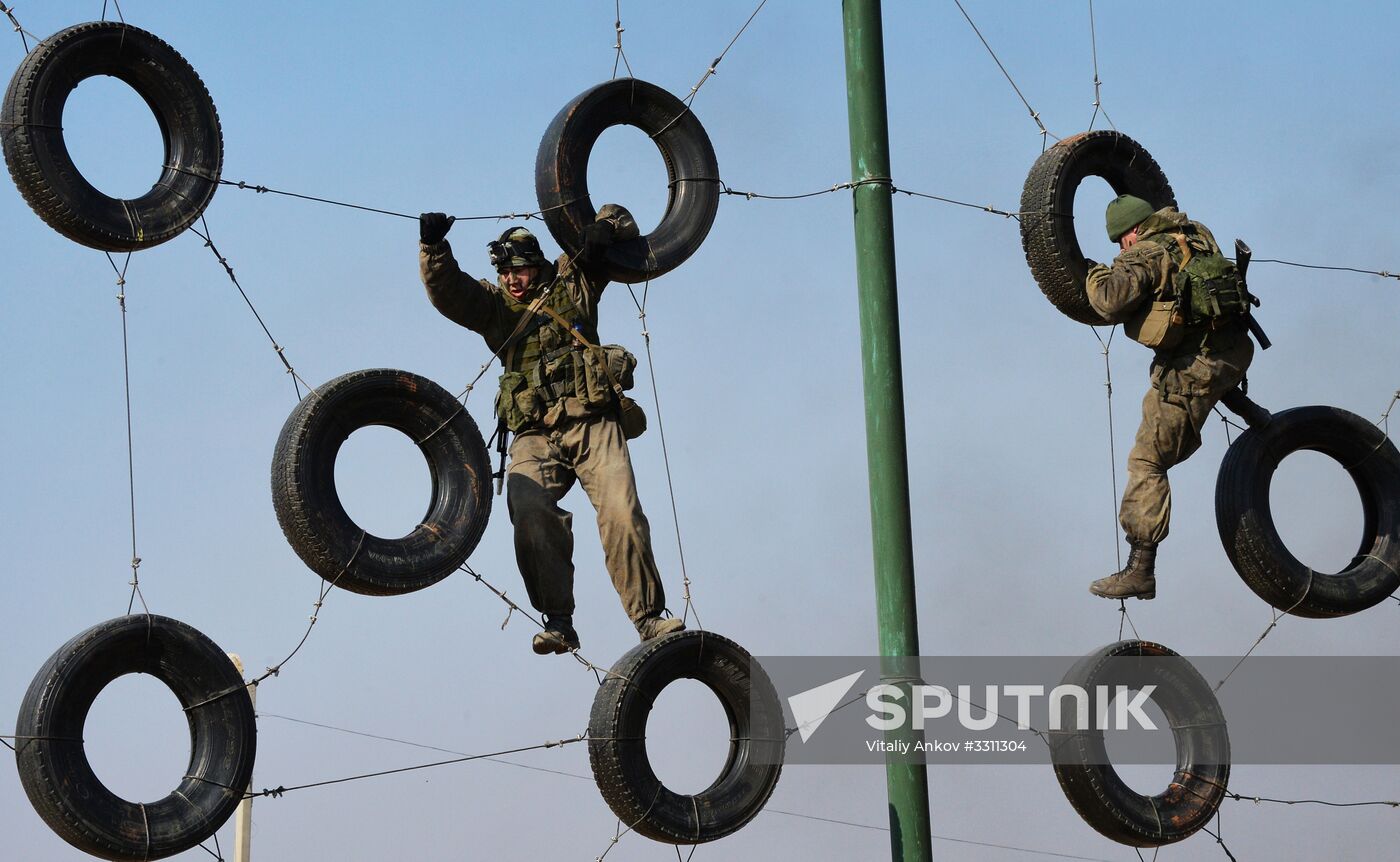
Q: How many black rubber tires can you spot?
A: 8